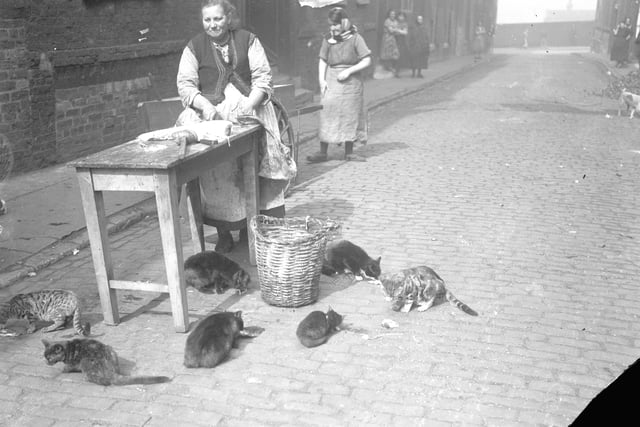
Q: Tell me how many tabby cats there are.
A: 2